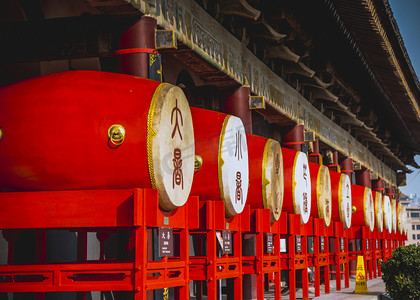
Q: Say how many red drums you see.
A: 12